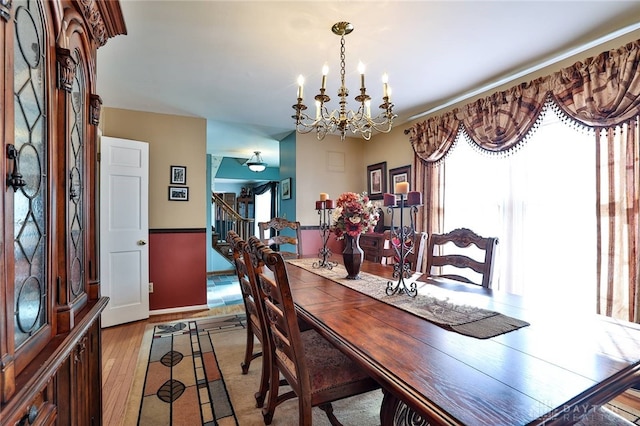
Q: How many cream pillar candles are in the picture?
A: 2